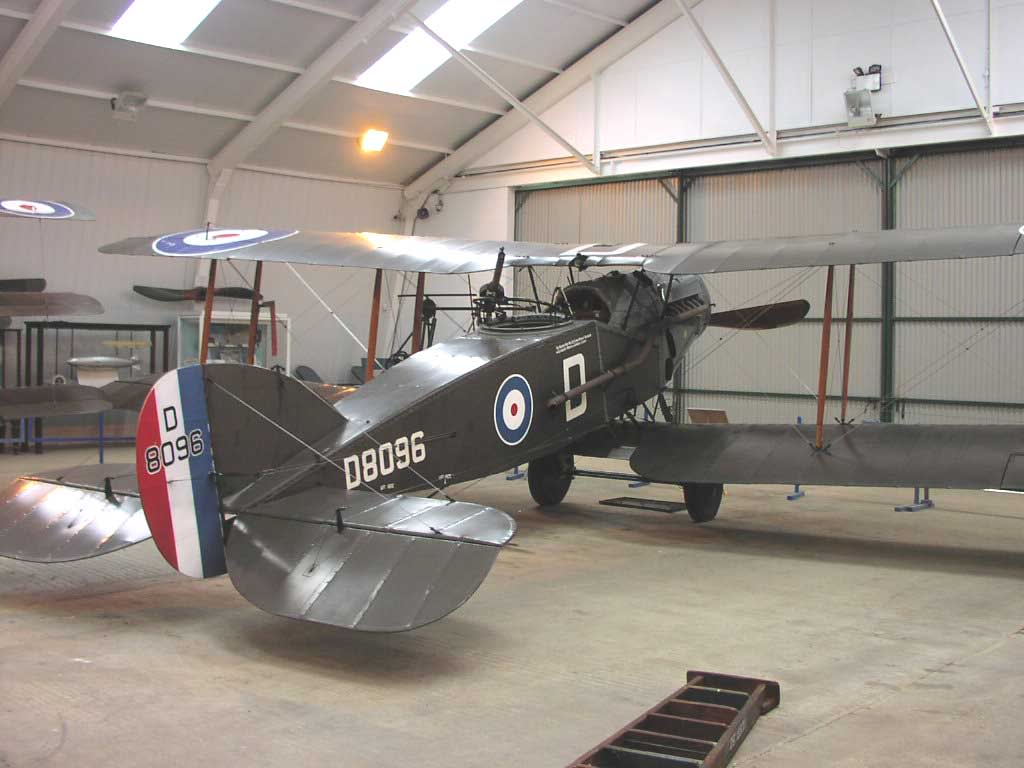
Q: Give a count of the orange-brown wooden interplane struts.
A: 6